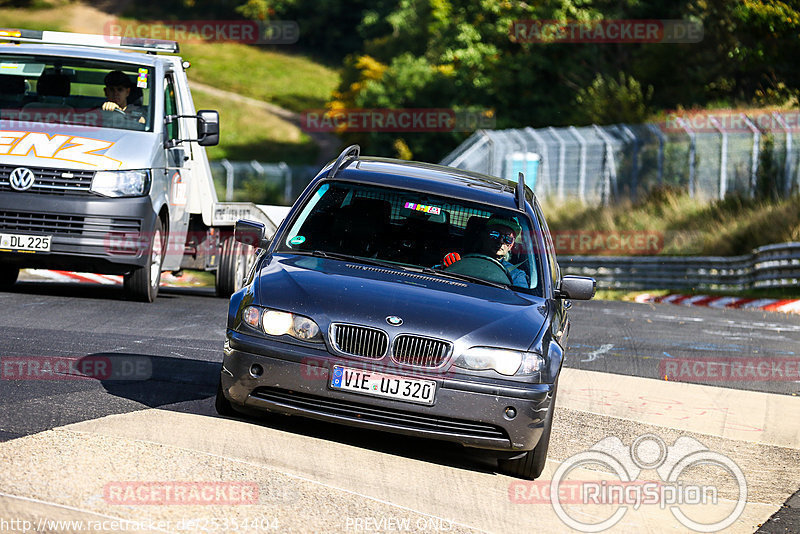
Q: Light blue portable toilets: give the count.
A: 1